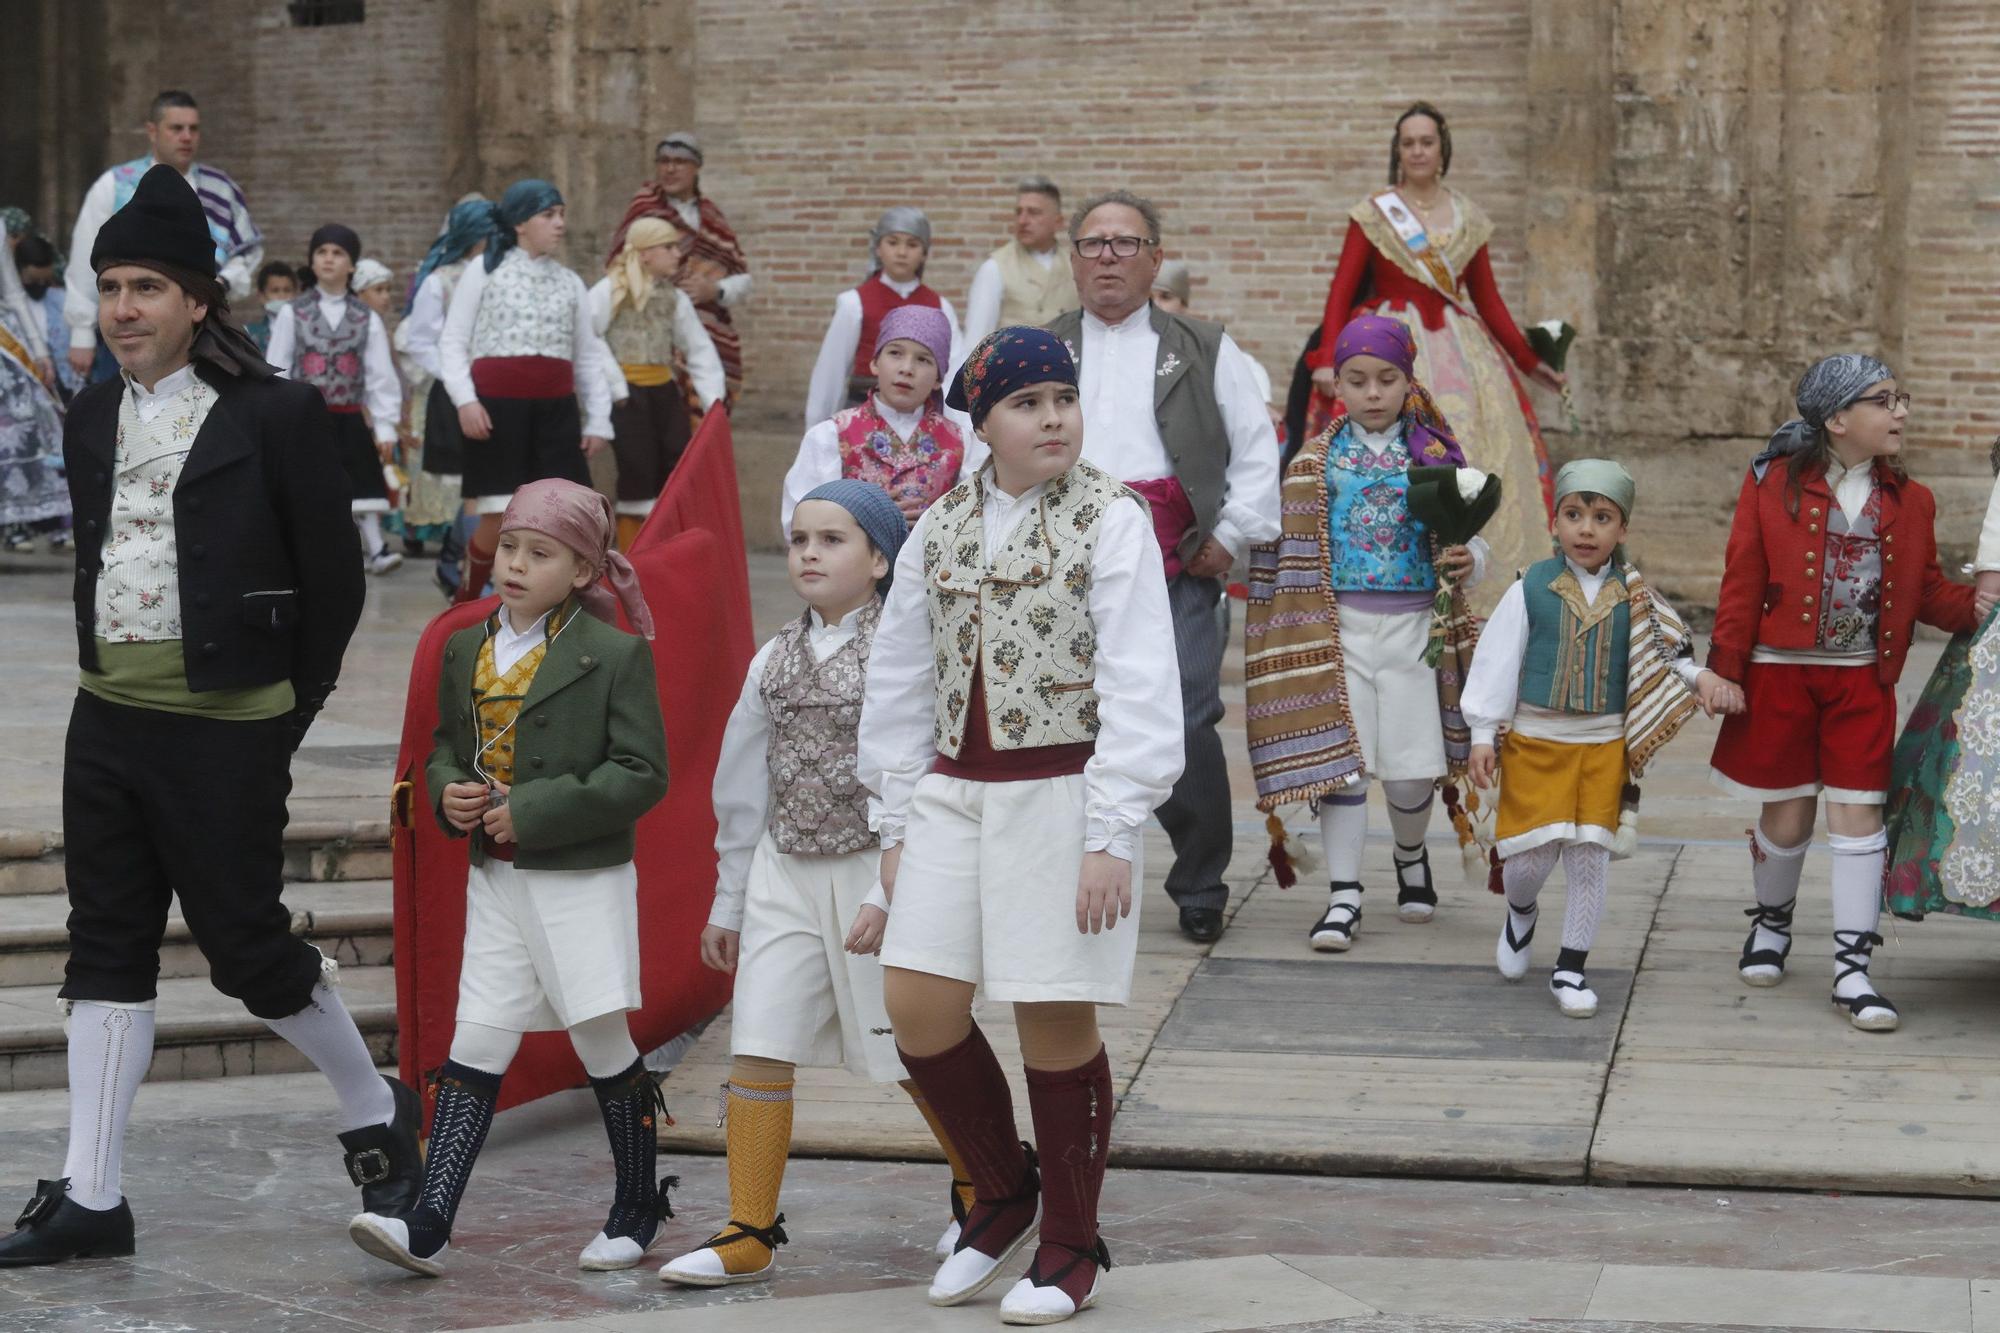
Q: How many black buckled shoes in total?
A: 2